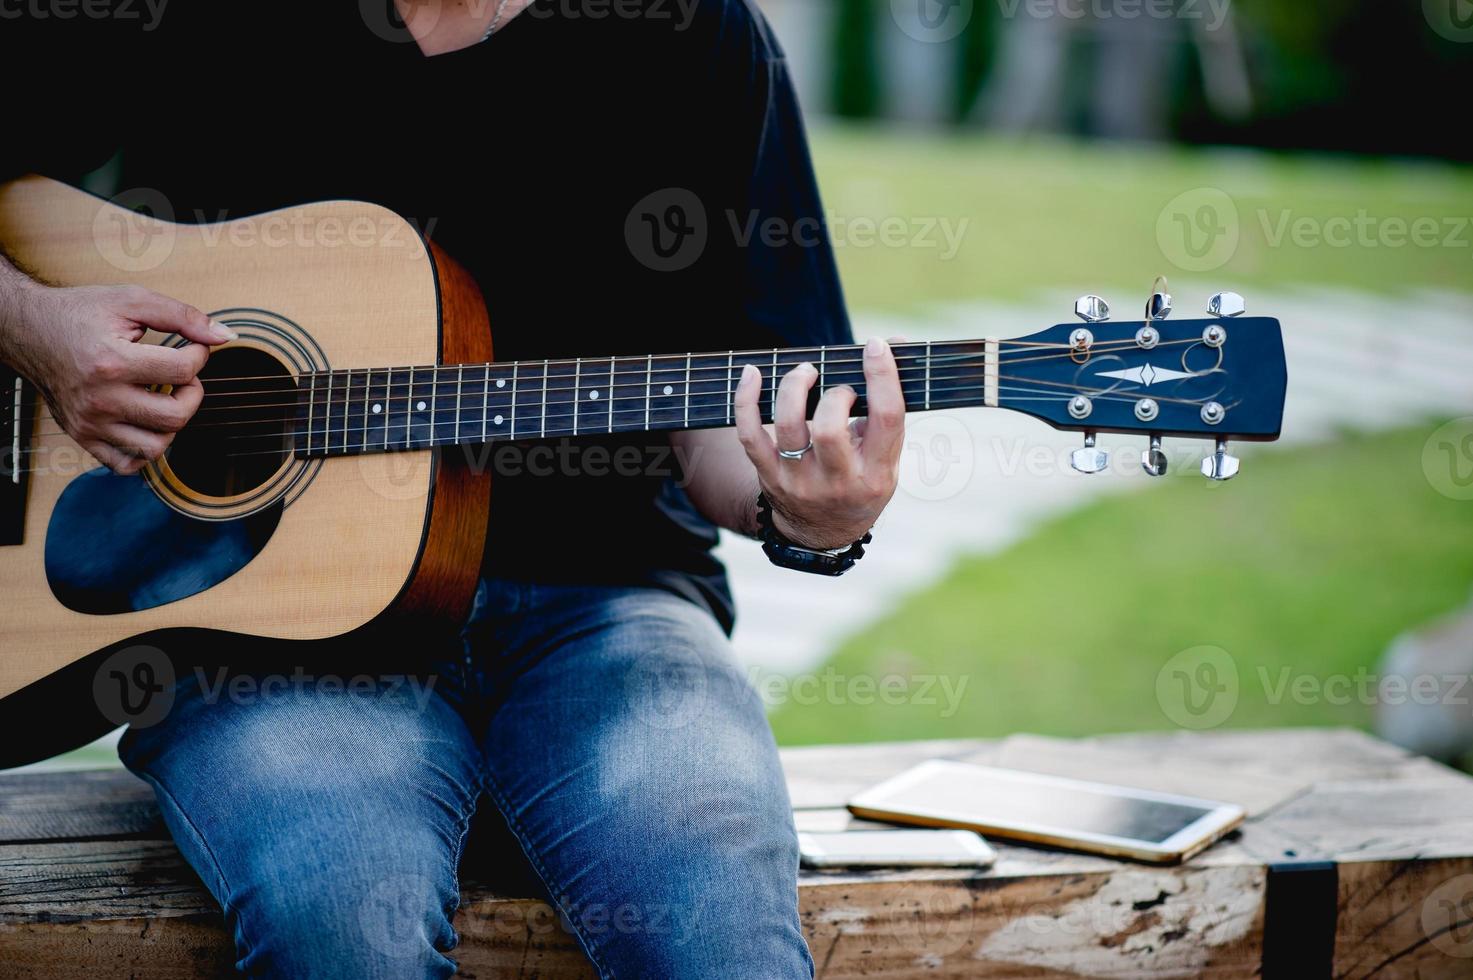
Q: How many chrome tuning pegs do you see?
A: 6